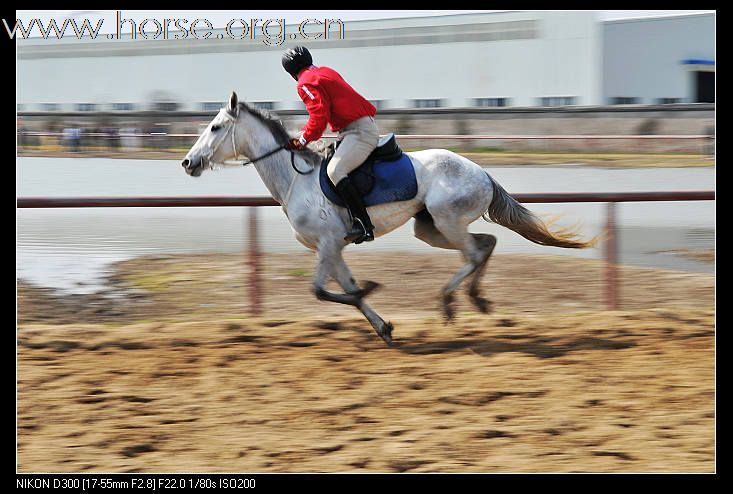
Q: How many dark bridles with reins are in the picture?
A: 1